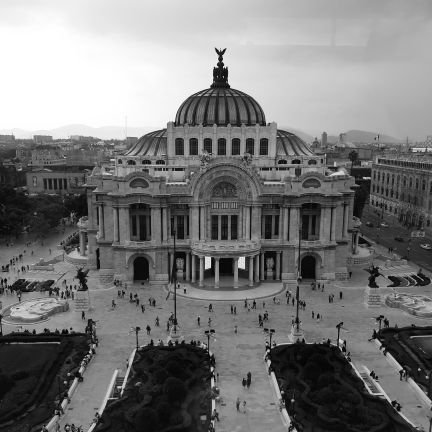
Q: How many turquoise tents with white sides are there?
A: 0